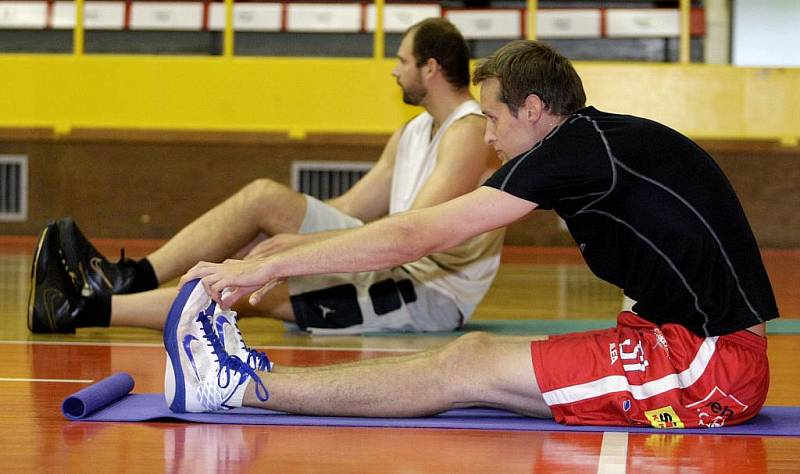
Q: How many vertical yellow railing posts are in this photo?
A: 5